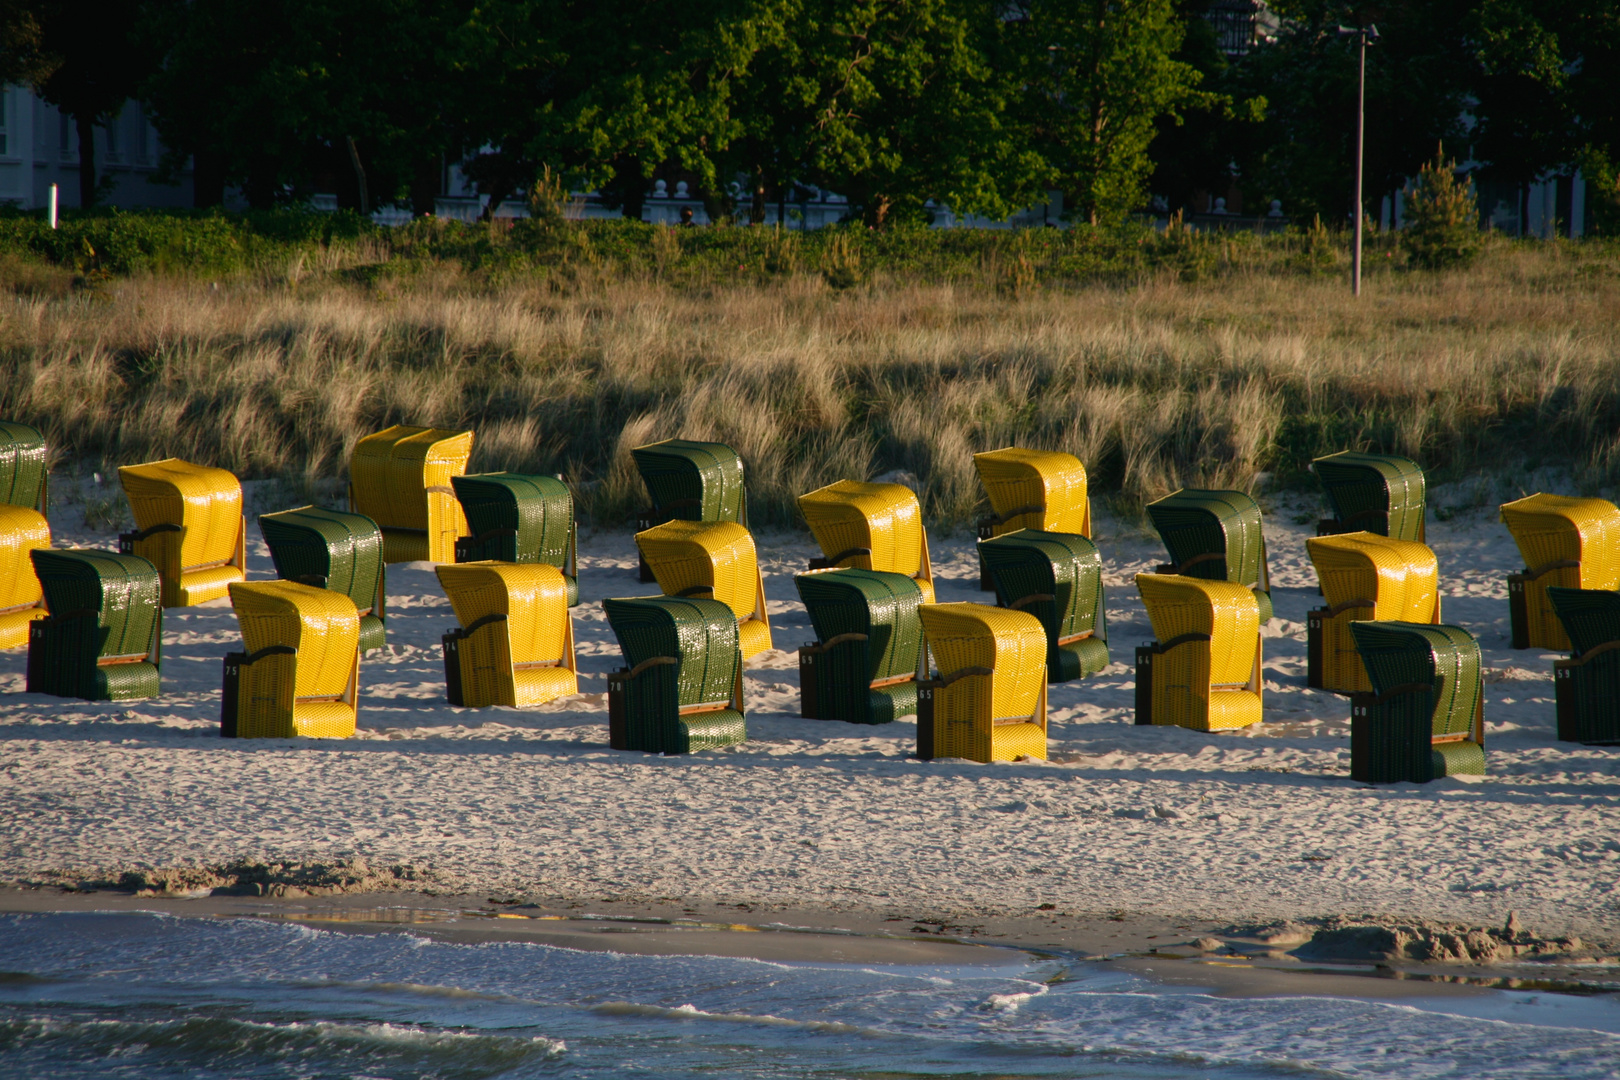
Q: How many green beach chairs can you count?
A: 12